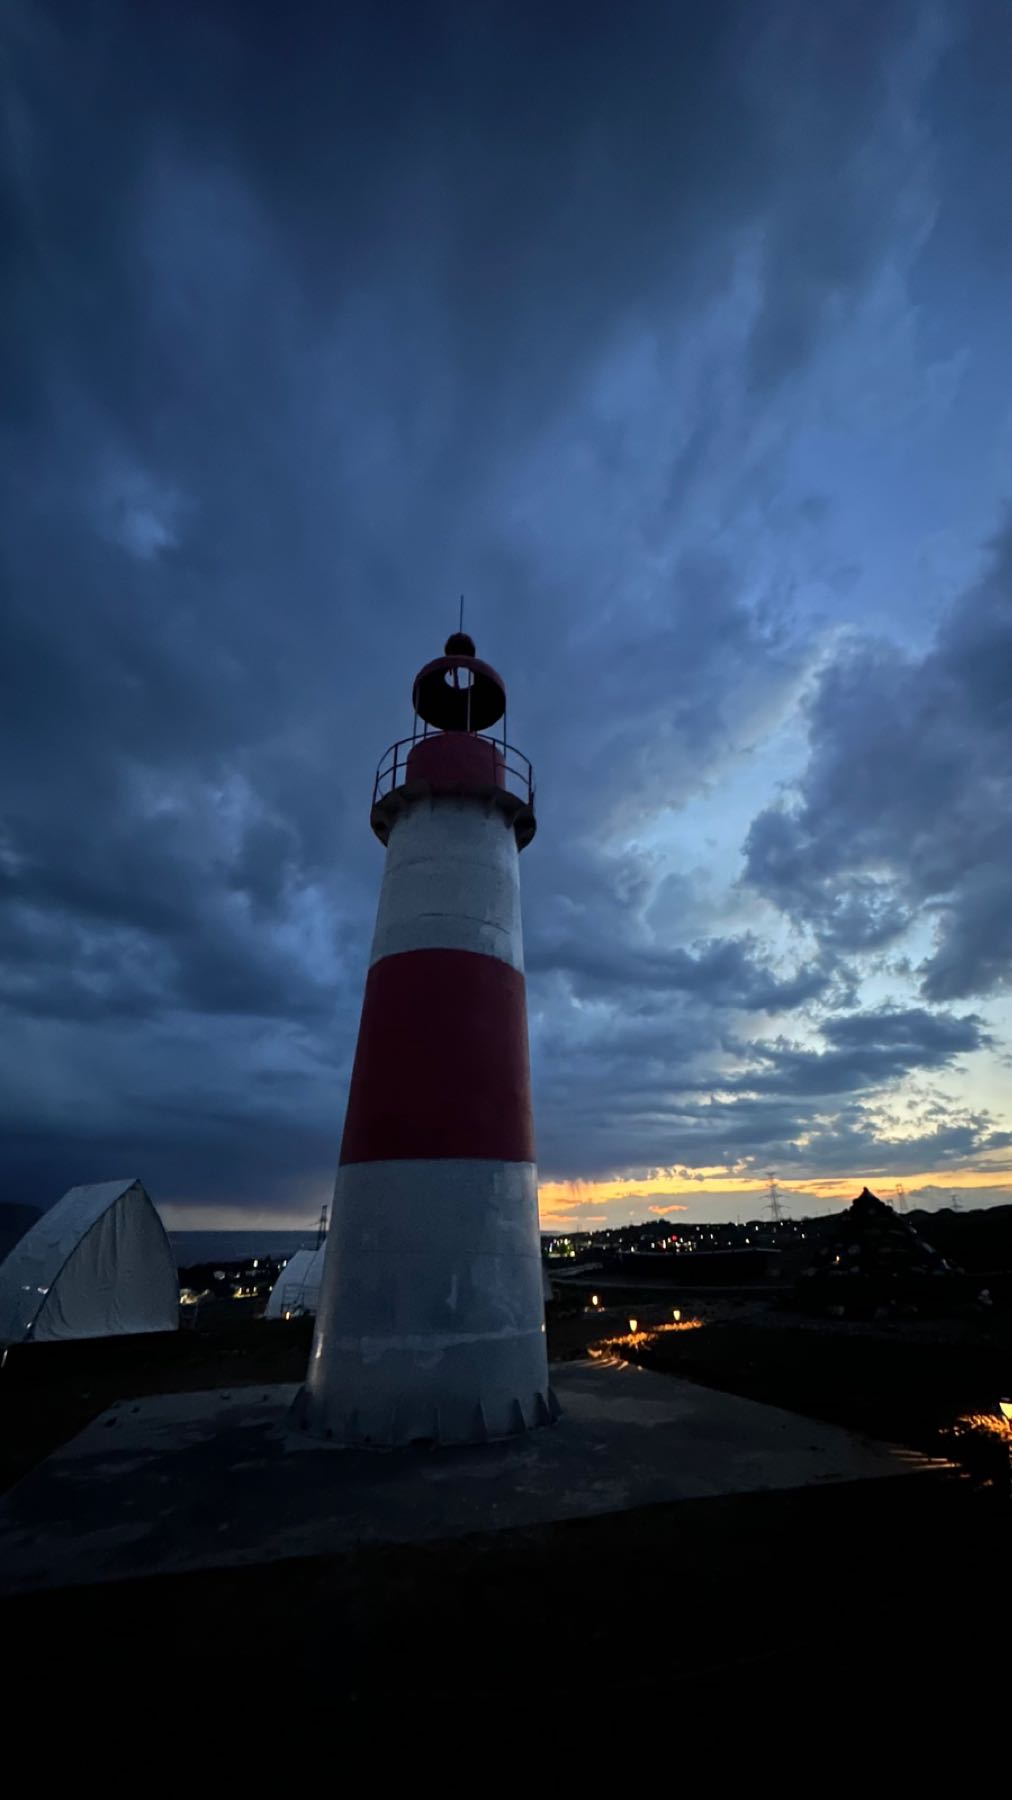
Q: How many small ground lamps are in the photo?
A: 4